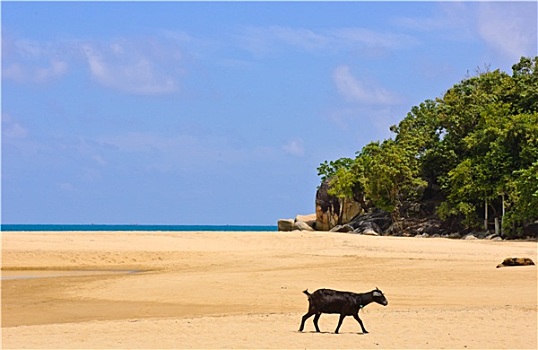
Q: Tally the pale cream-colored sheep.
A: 0